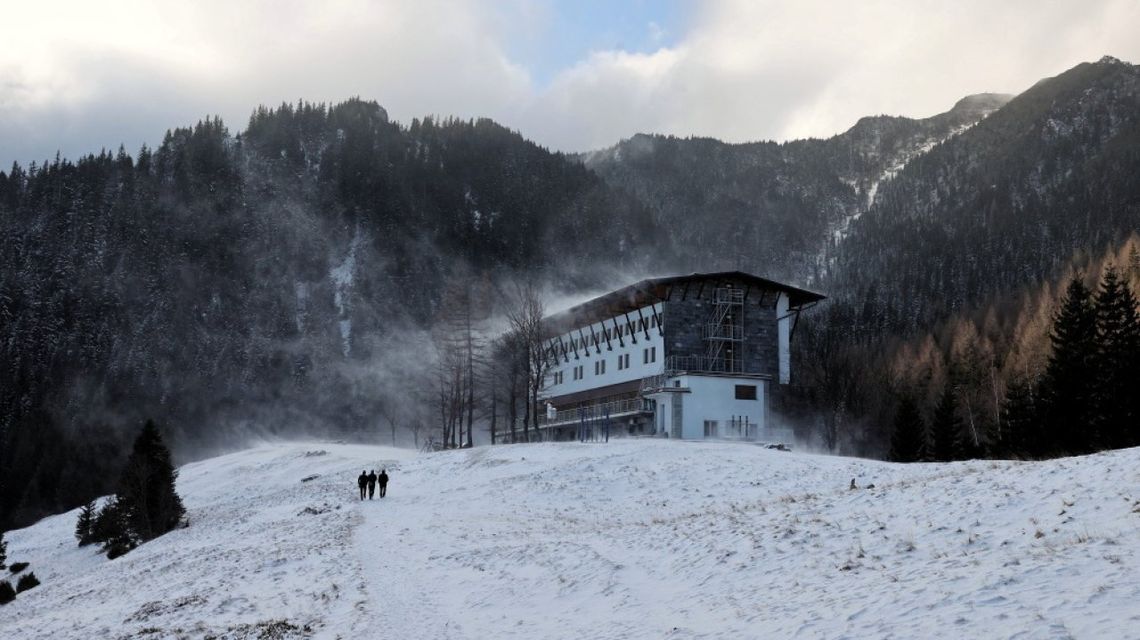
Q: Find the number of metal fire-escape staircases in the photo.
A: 1